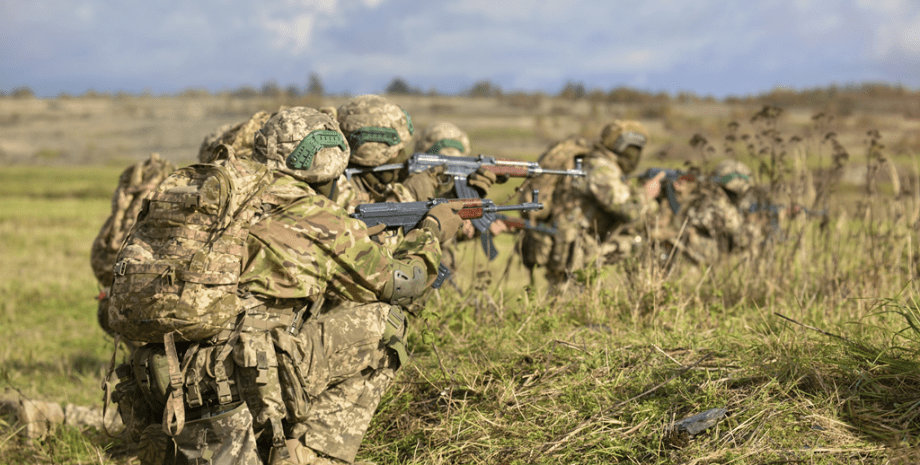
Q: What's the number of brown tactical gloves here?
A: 4